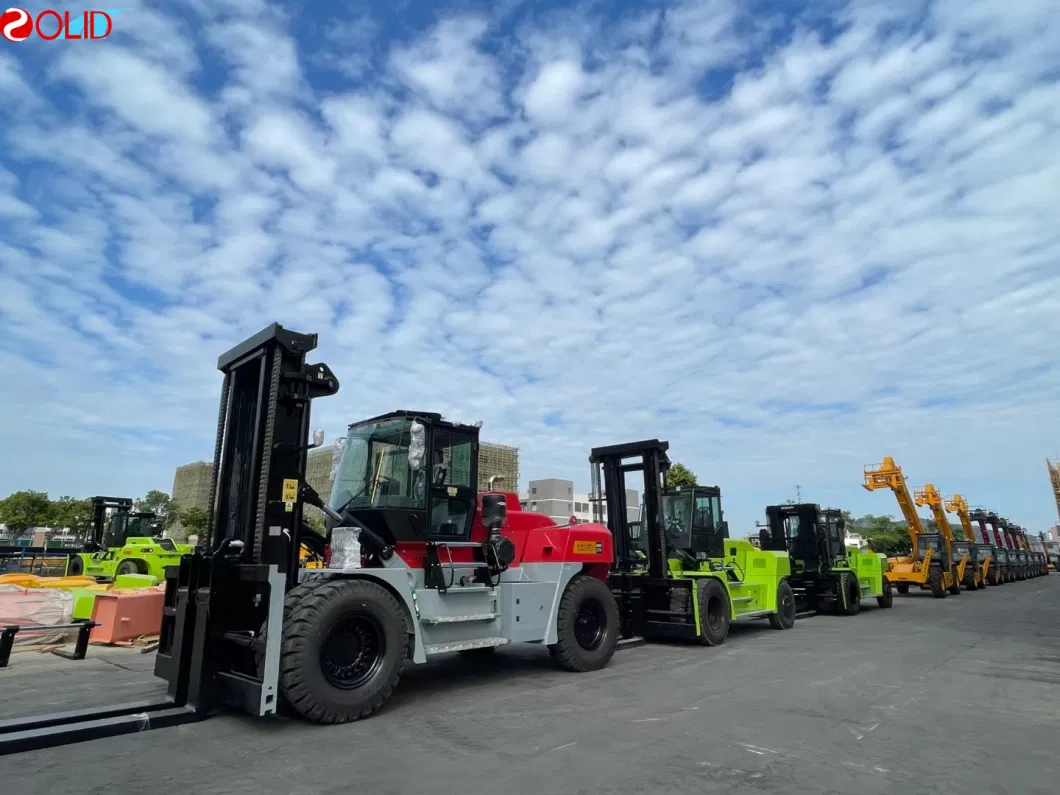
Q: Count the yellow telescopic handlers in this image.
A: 3